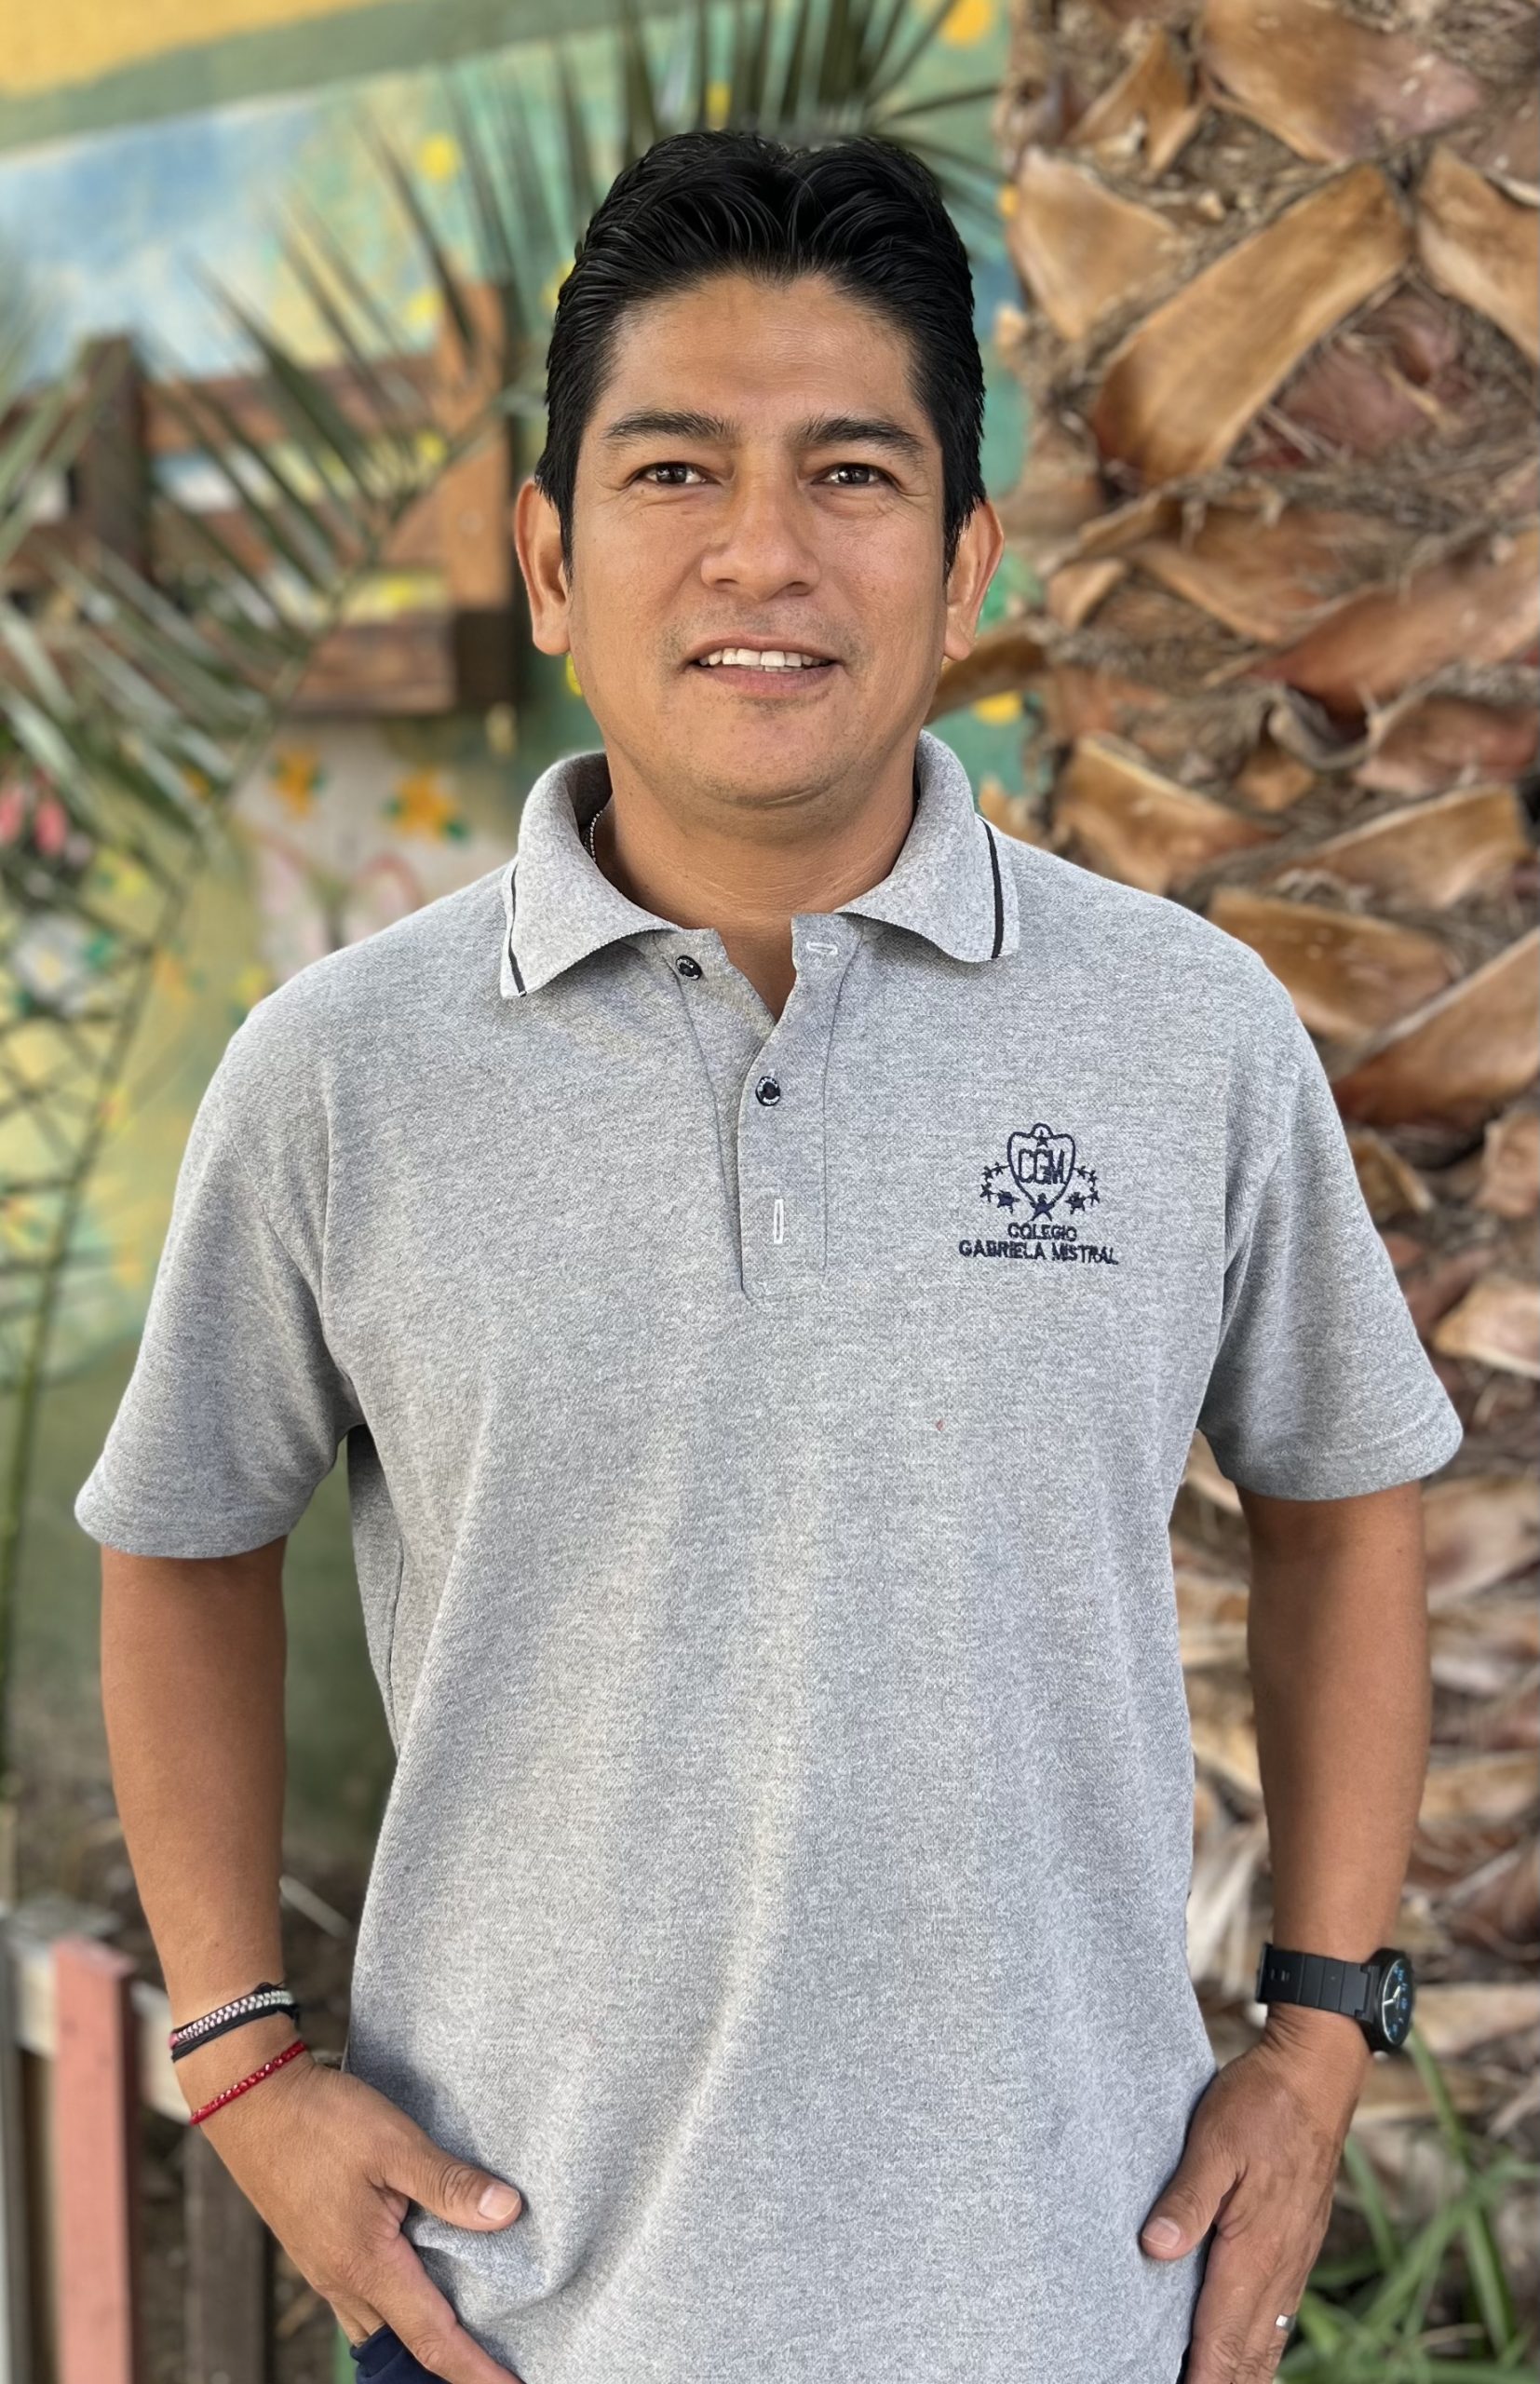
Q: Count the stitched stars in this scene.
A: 10